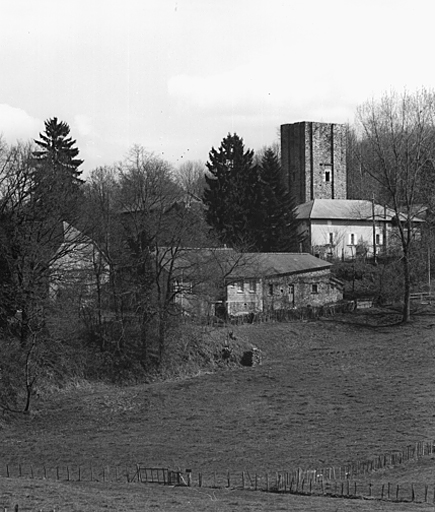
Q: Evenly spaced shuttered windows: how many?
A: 3